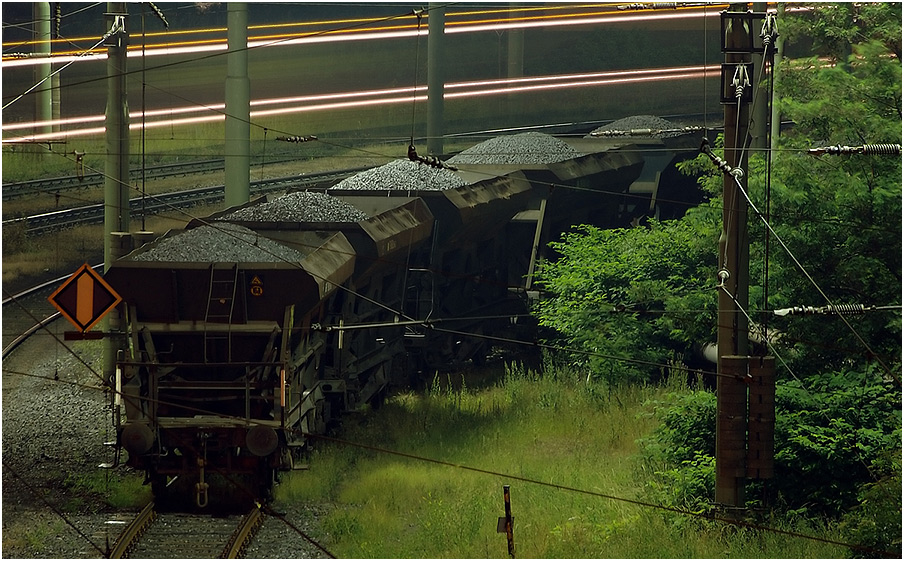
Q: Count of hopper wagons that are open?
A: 5